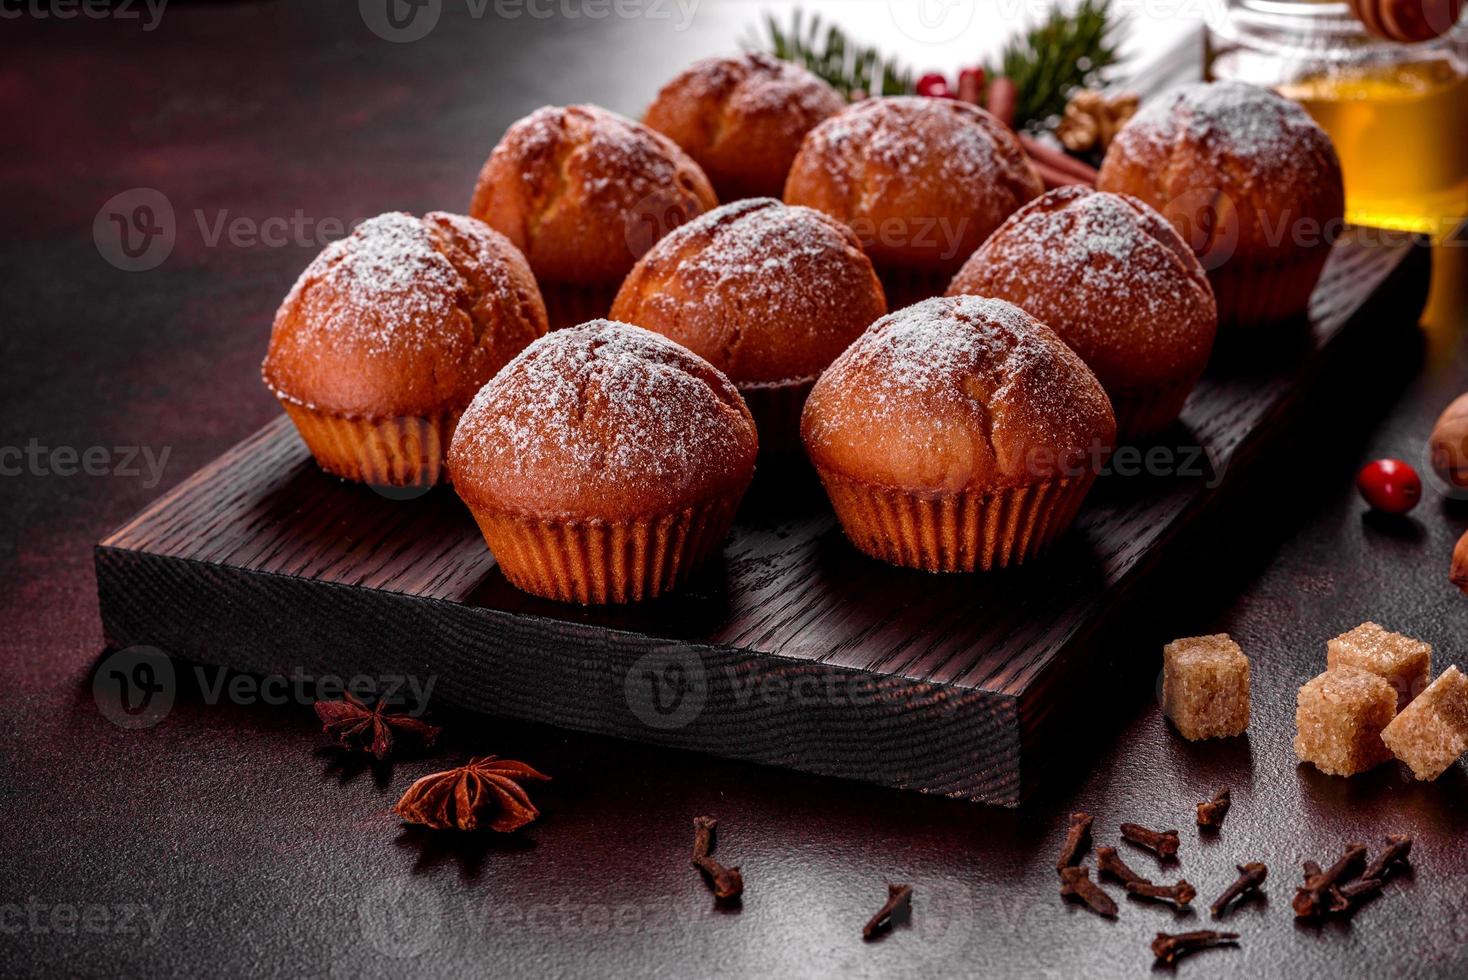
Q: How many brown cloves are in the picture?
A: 15